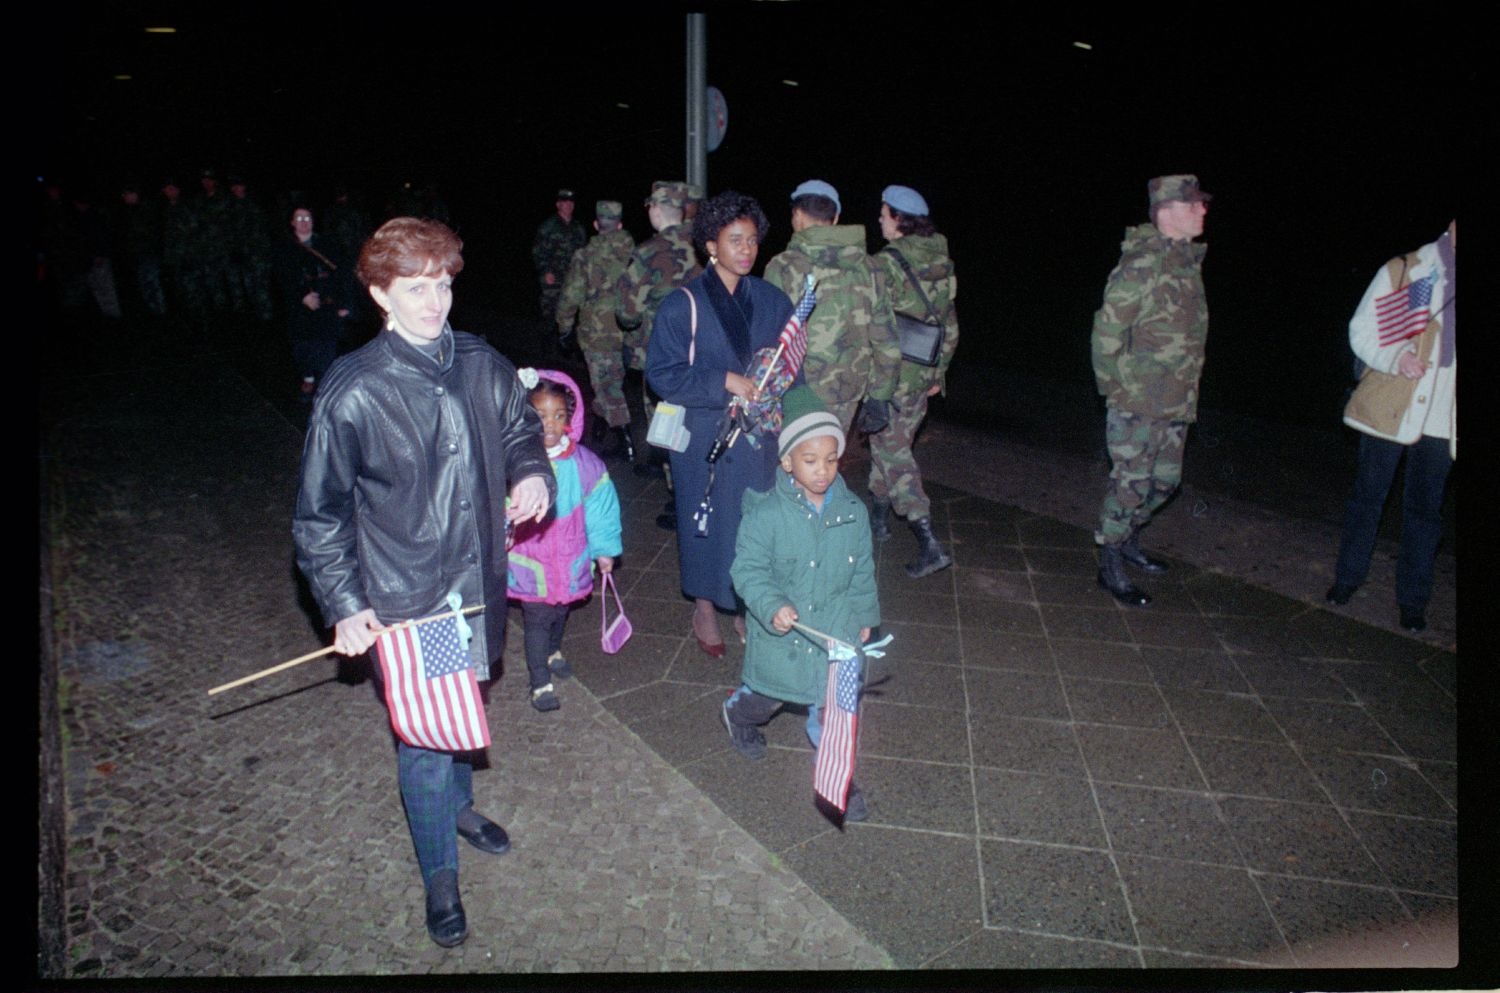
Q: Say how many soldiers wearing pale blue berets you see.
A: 2